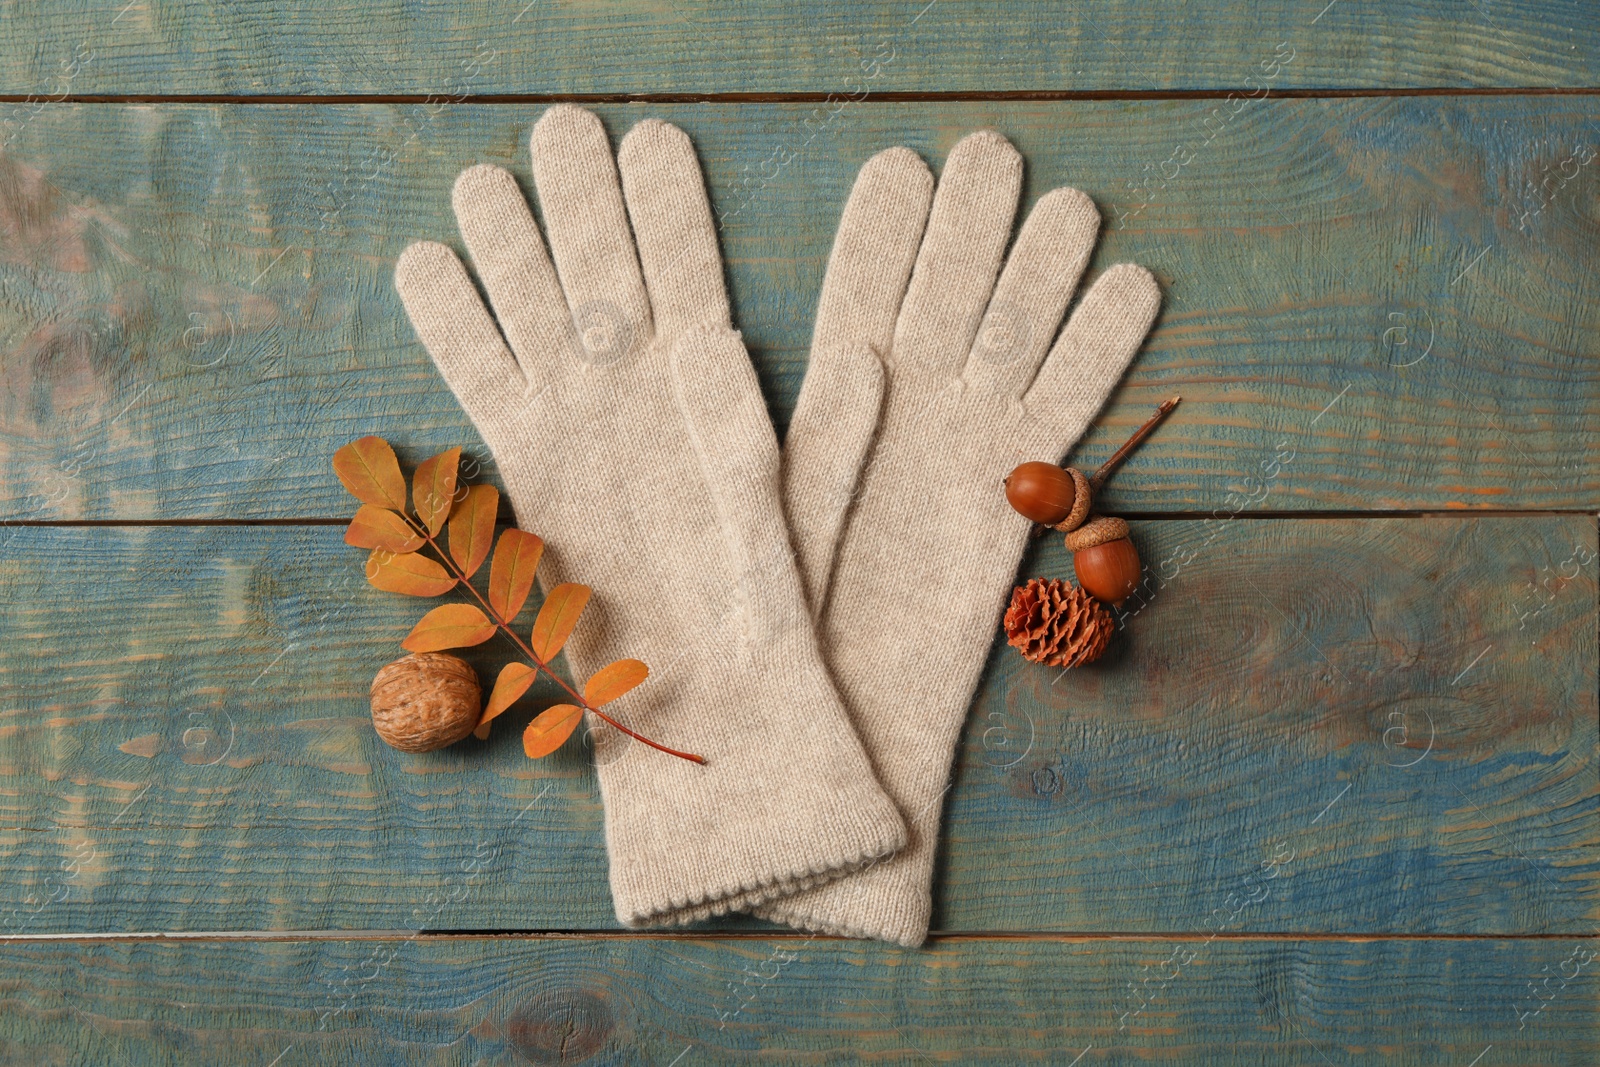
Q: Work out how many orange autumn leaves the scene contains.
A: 11